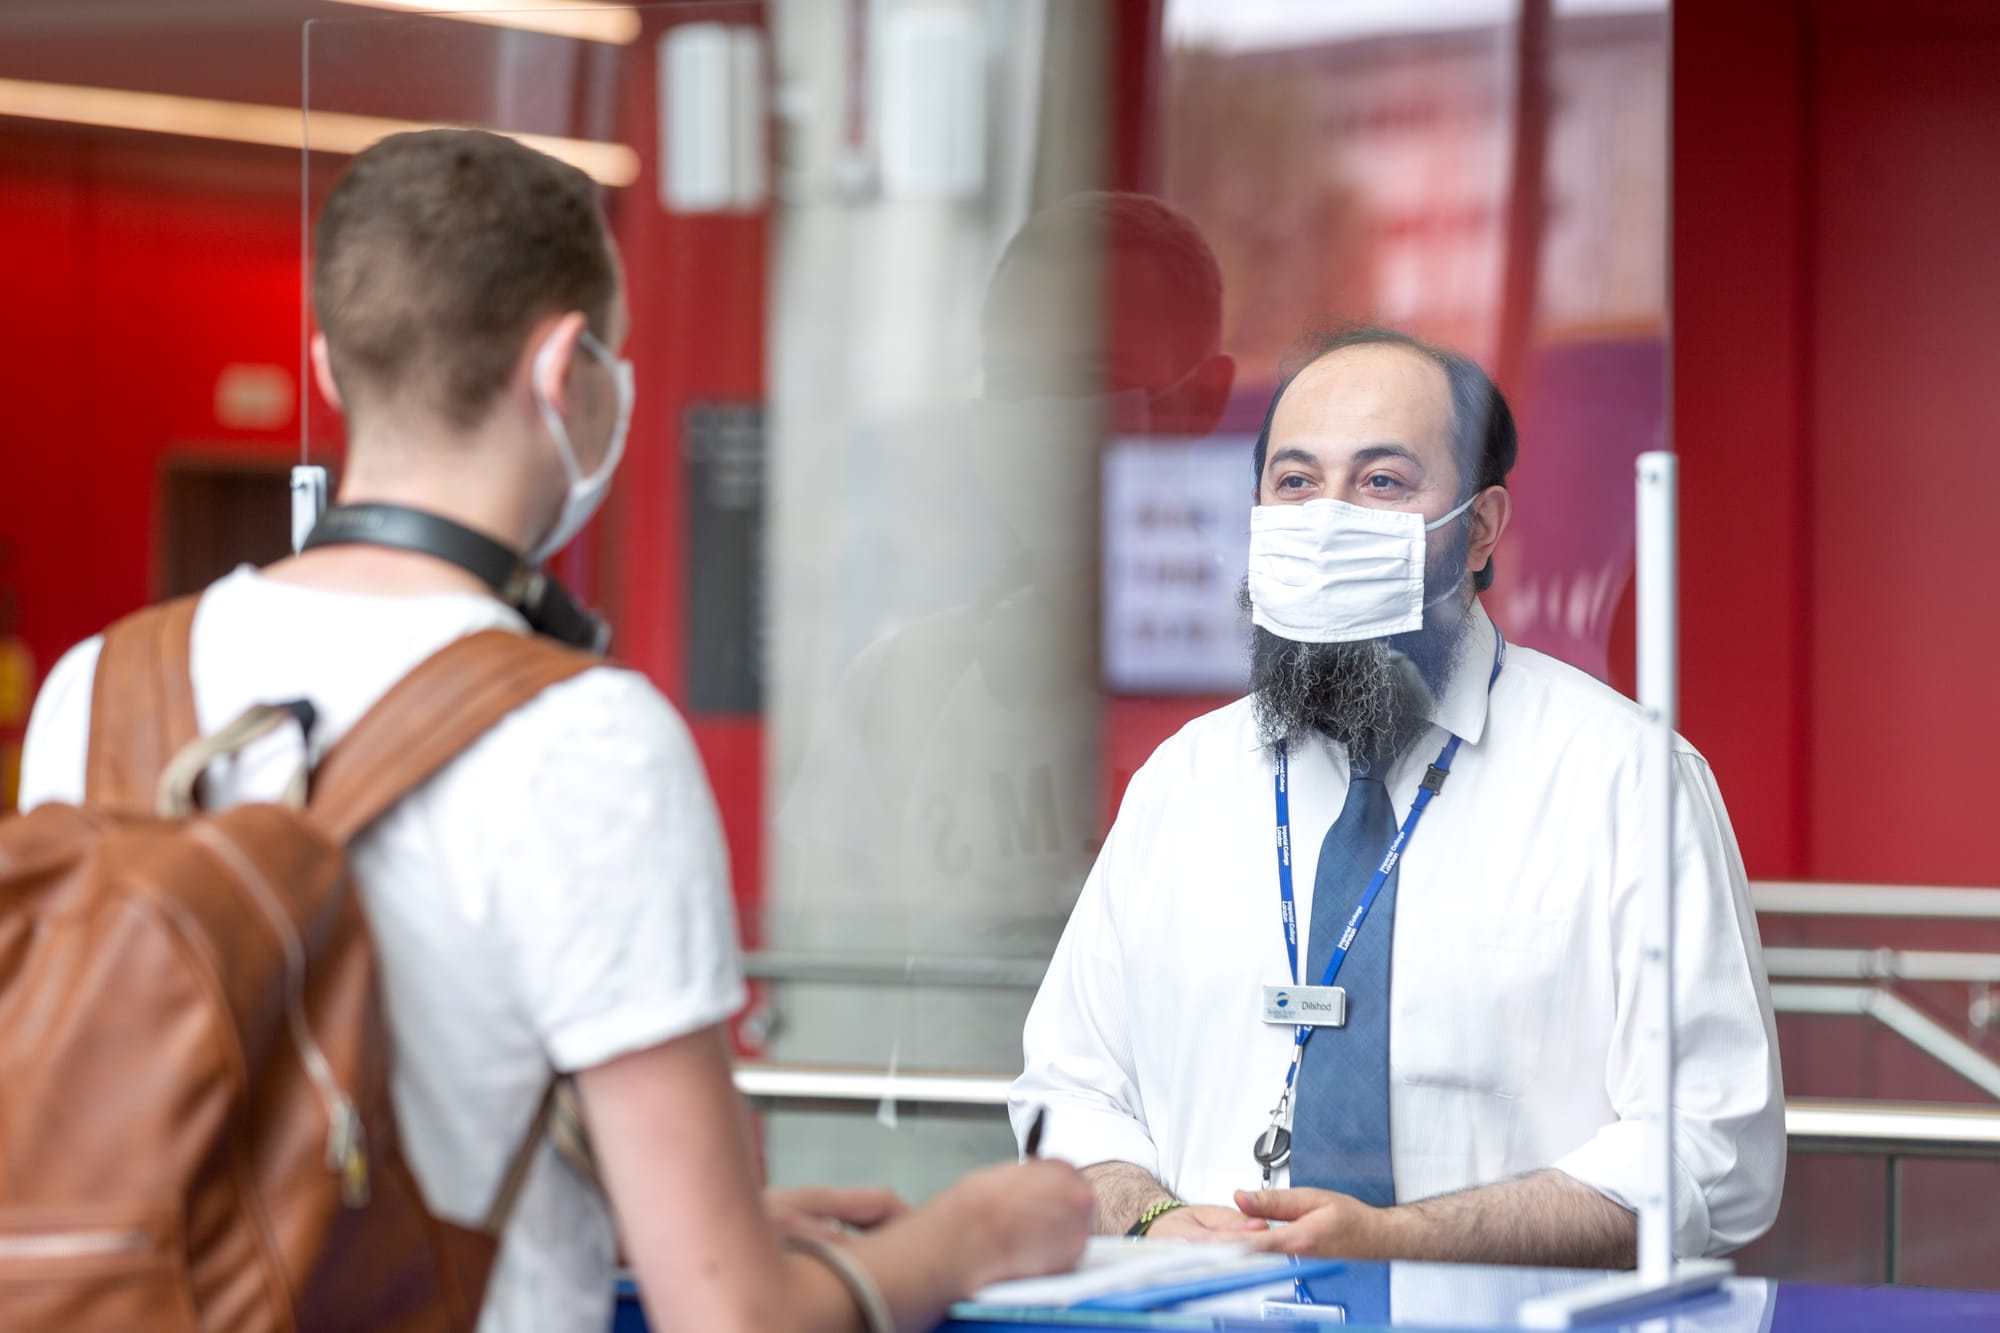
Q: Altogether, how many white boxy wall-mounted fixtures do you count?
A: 2